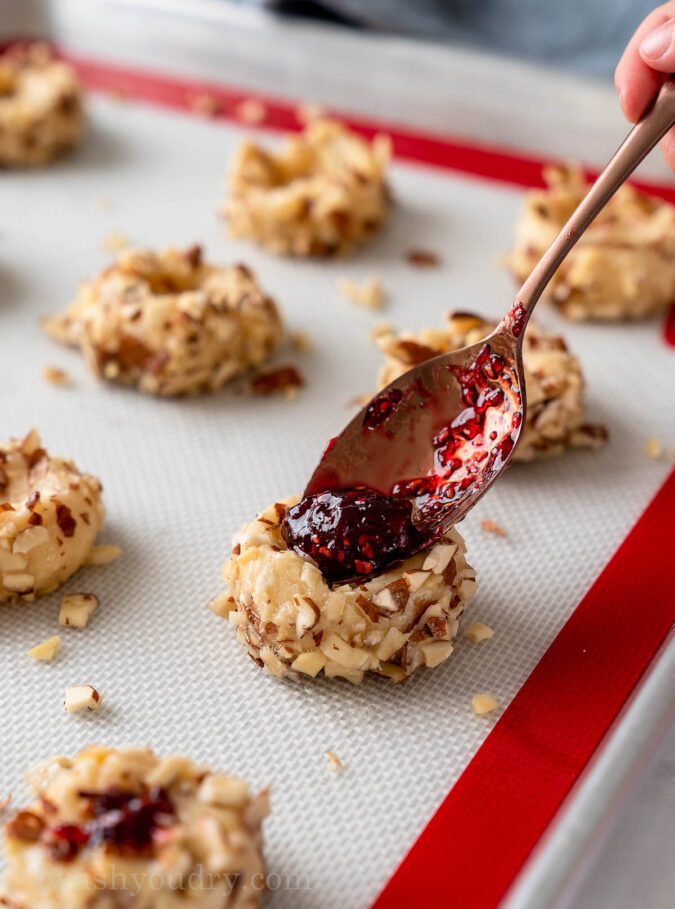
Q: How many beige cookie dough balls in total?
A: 8